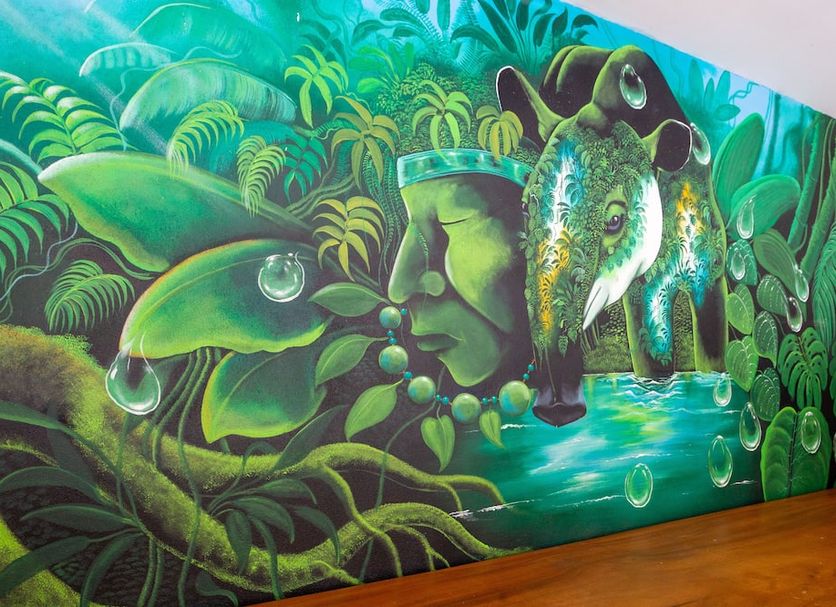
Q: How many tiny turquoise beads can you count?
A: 10